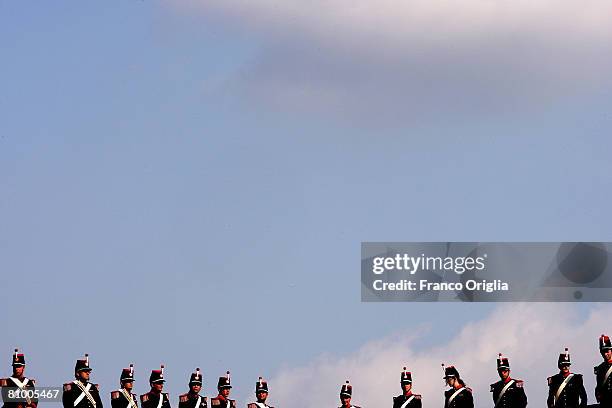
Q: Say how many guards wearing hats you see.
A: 13